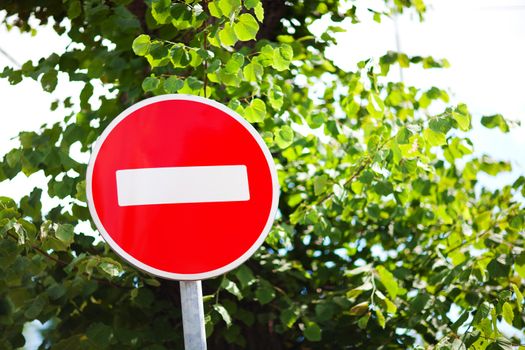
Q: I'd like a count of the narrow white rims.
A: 1